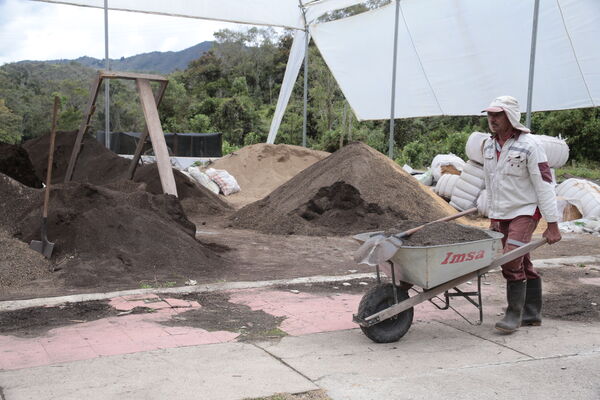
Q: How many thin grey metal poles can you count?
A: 4